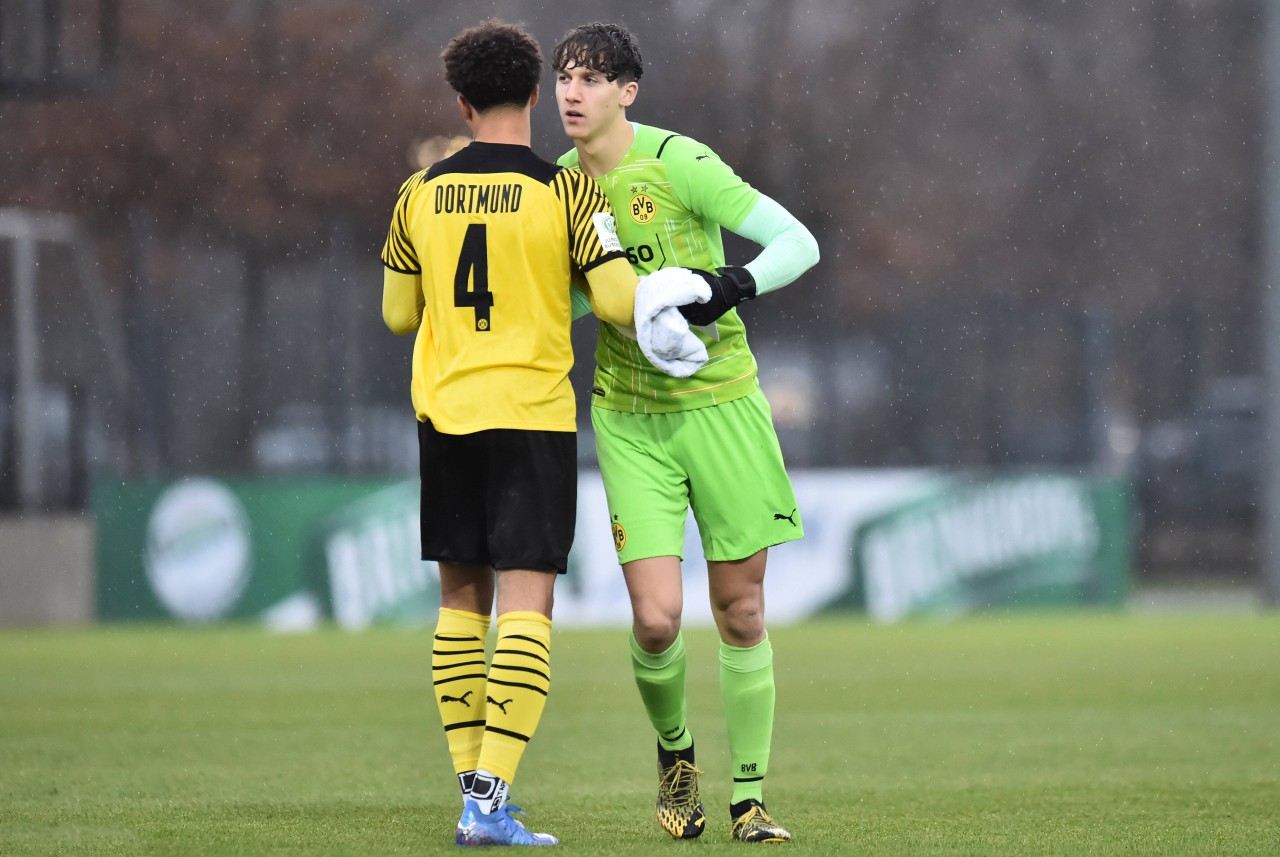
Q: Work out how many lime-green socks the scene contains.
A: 2